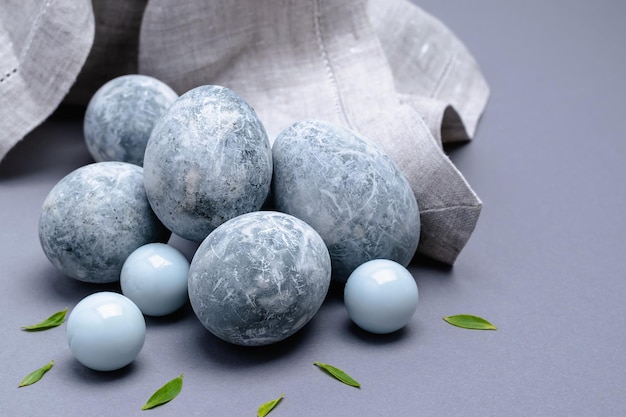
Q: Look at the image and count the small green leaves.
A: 6